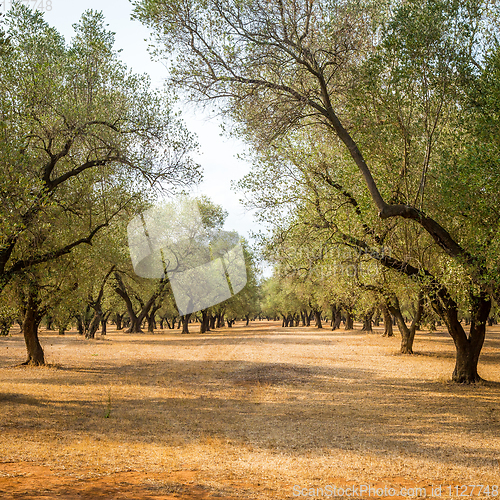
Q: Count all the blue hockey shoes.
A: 0